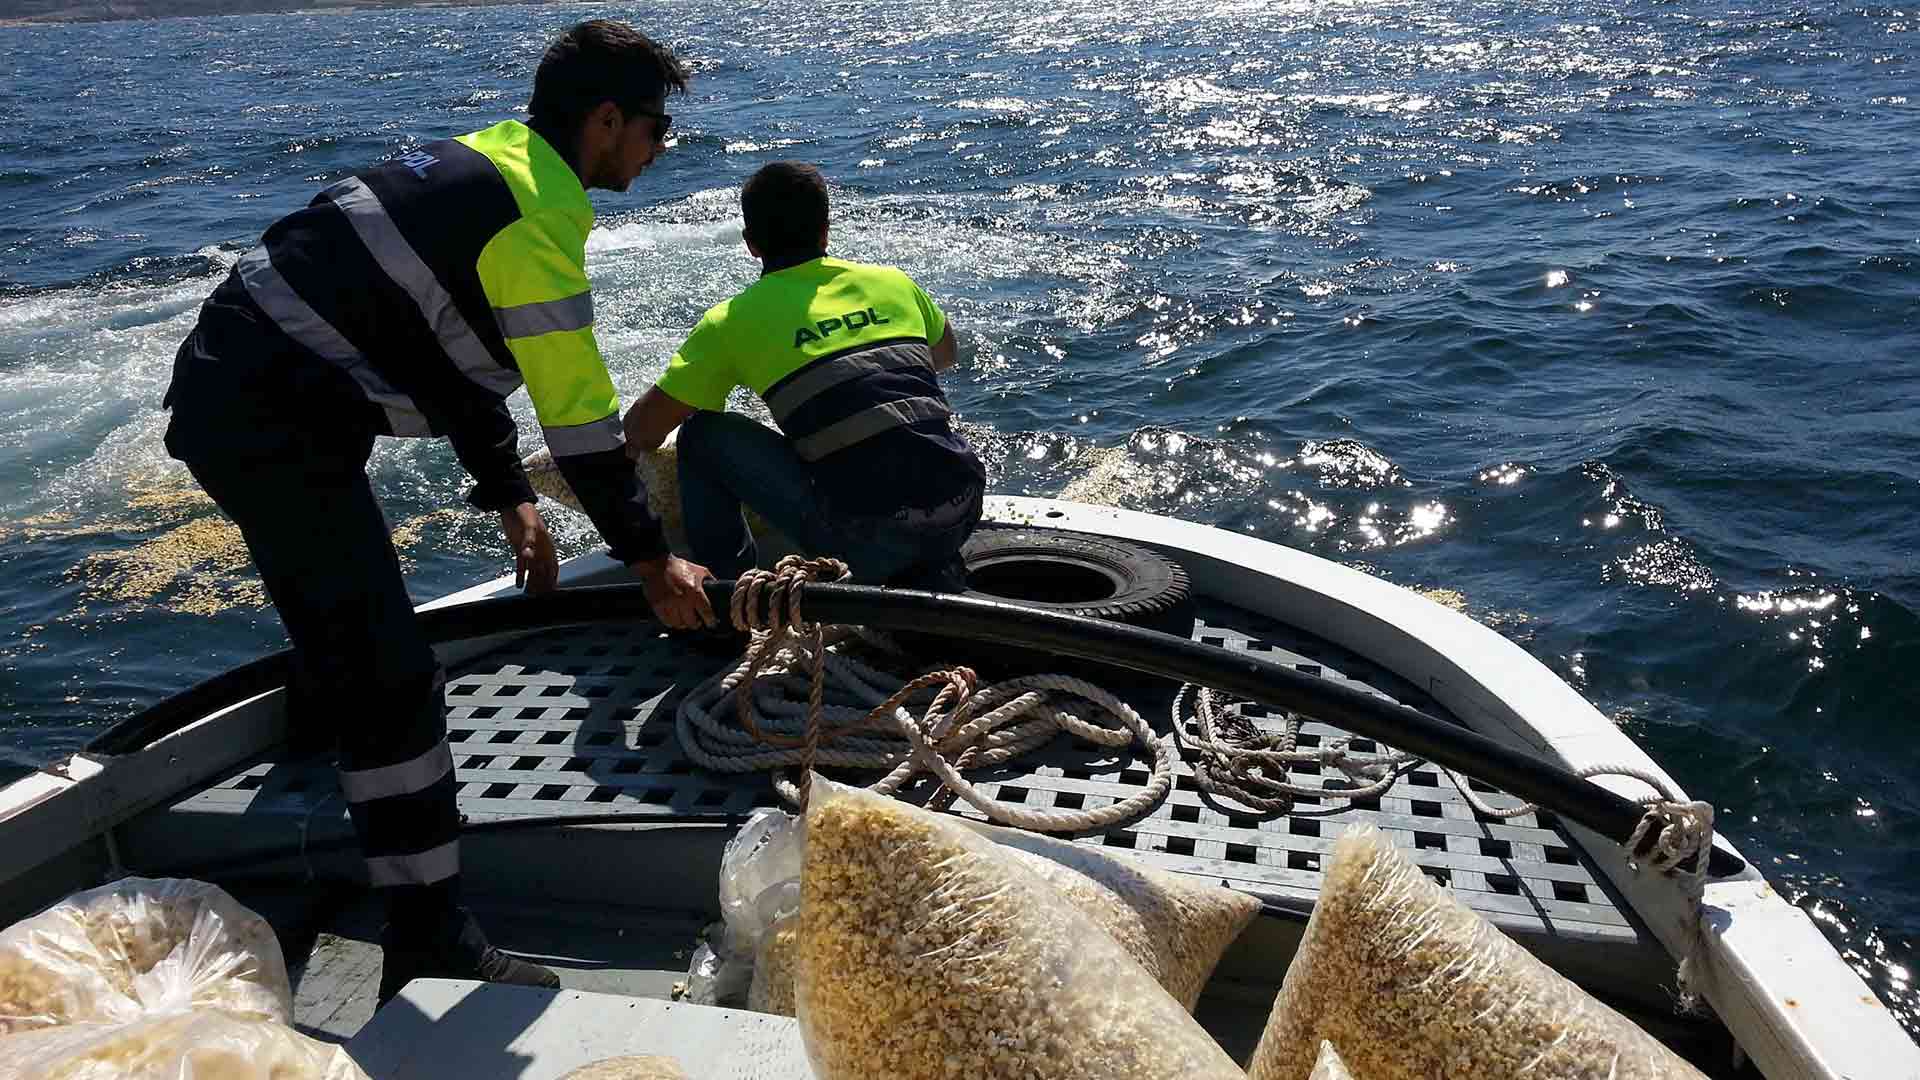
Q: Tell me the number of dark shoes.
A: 1